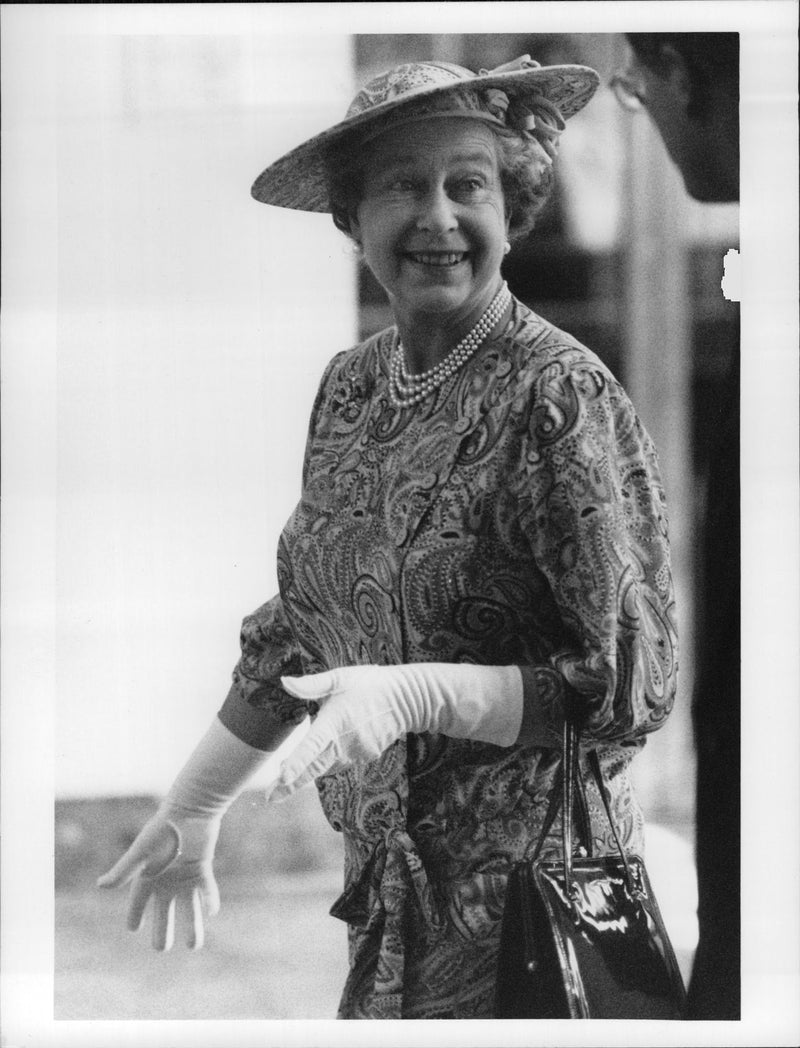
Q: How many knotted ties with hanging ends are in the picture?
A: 1